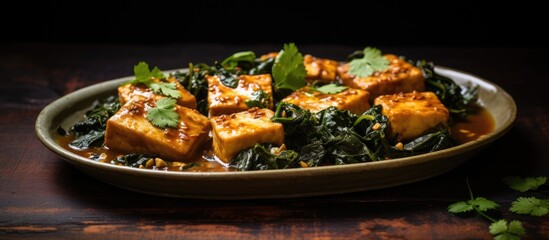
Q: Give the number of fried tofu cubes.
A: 8